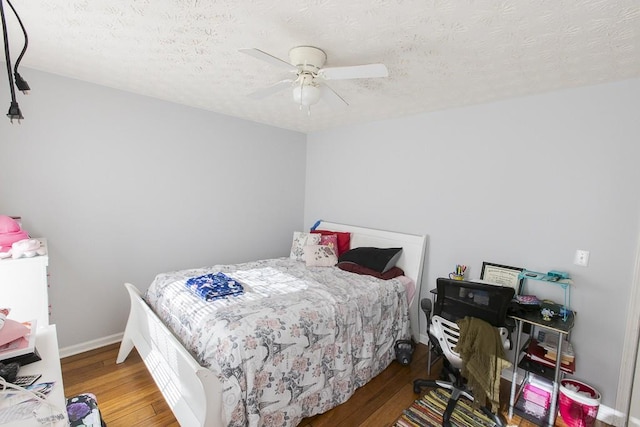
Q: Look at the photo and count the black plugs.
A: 2